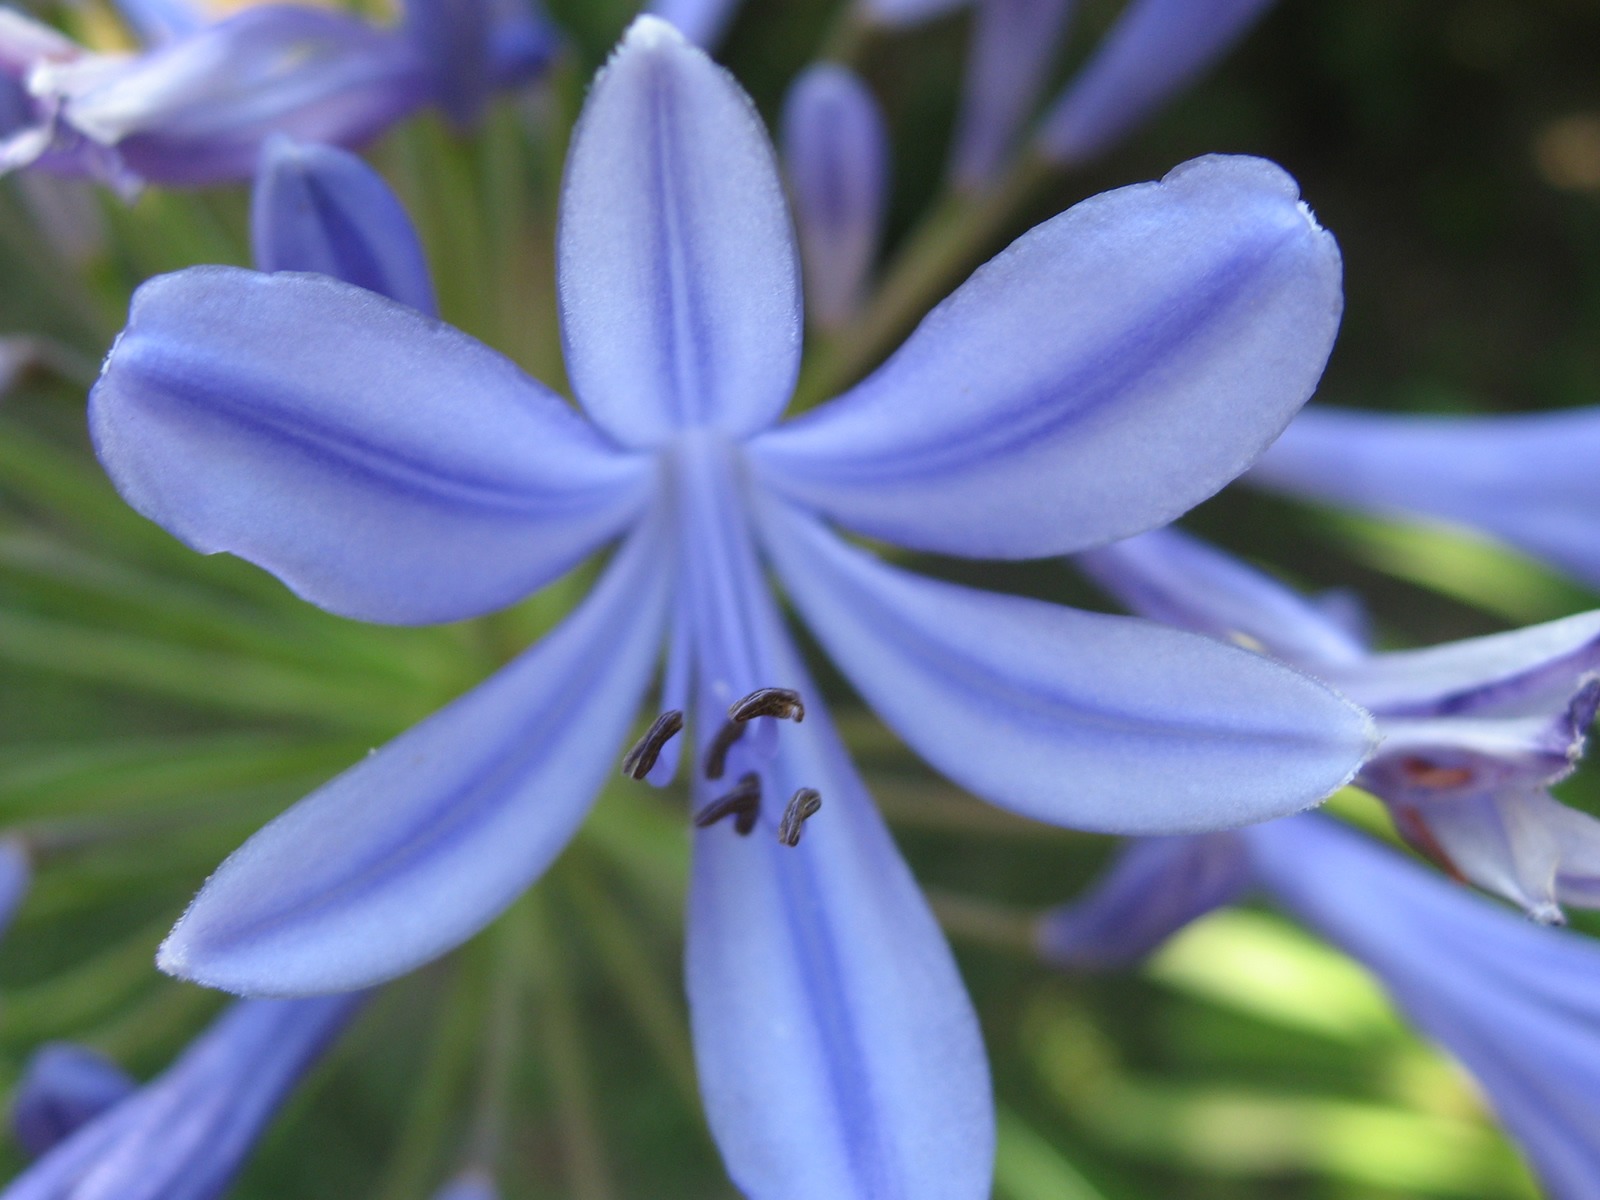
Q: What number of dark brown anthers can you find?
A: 6